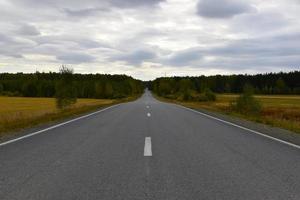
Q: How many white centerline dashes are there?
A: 3